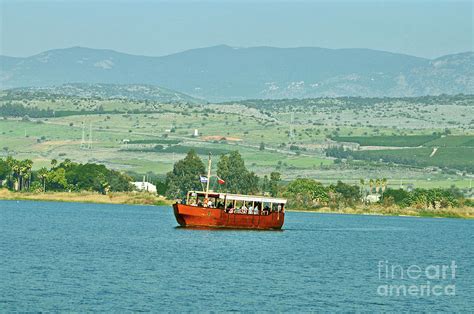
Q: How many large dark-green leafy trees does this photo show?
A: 2